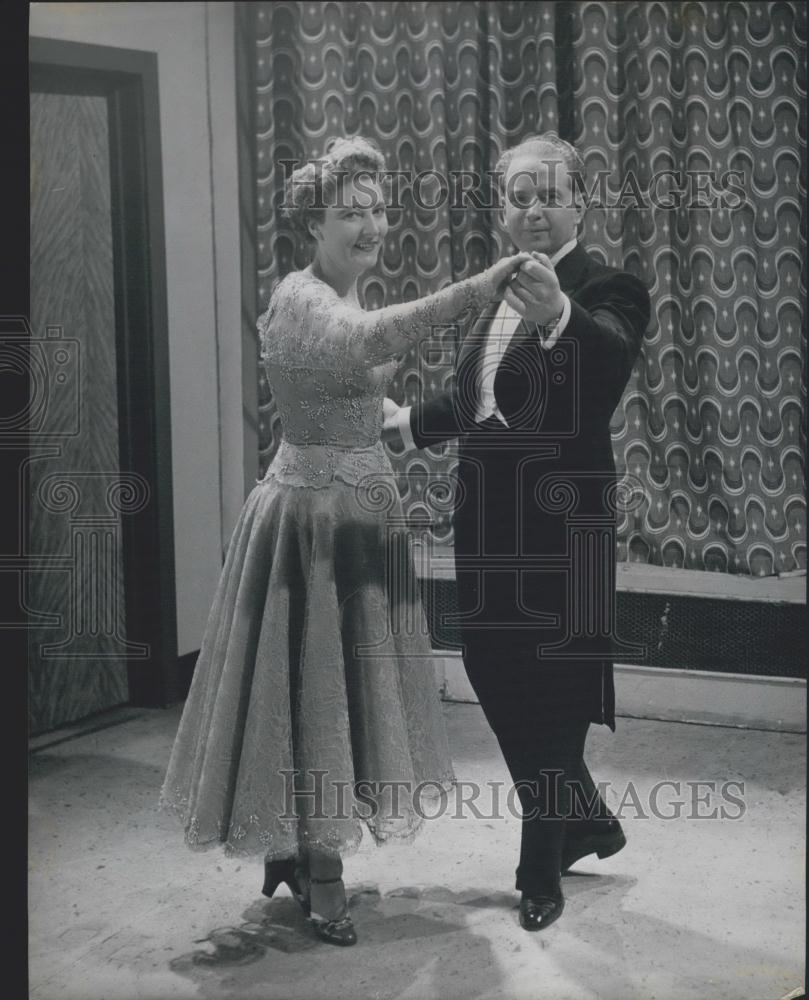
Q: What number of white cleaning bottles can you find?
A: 0